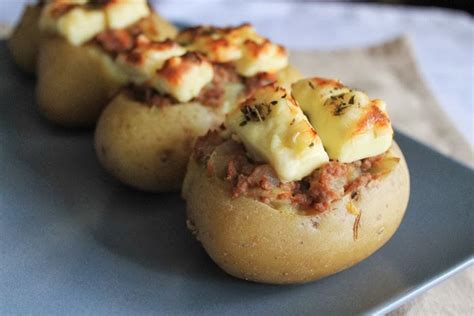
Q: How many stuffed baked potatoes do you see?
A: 4